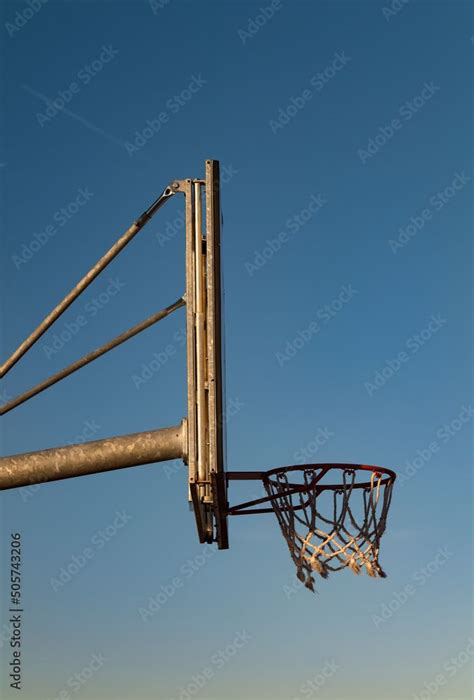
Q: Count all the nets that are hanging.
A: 1